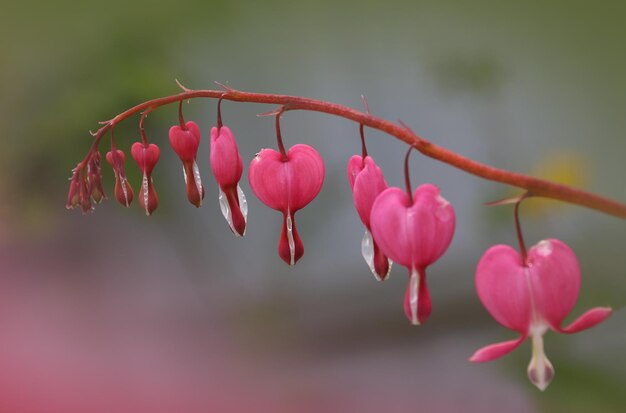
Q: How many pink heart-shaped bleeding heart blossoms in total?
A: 8